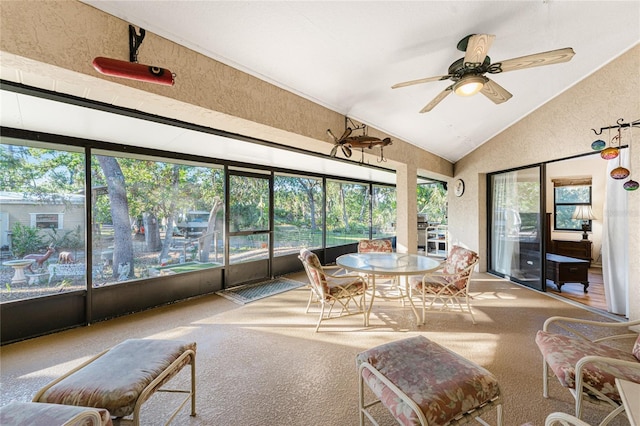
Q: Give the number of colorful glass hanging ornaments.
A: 4